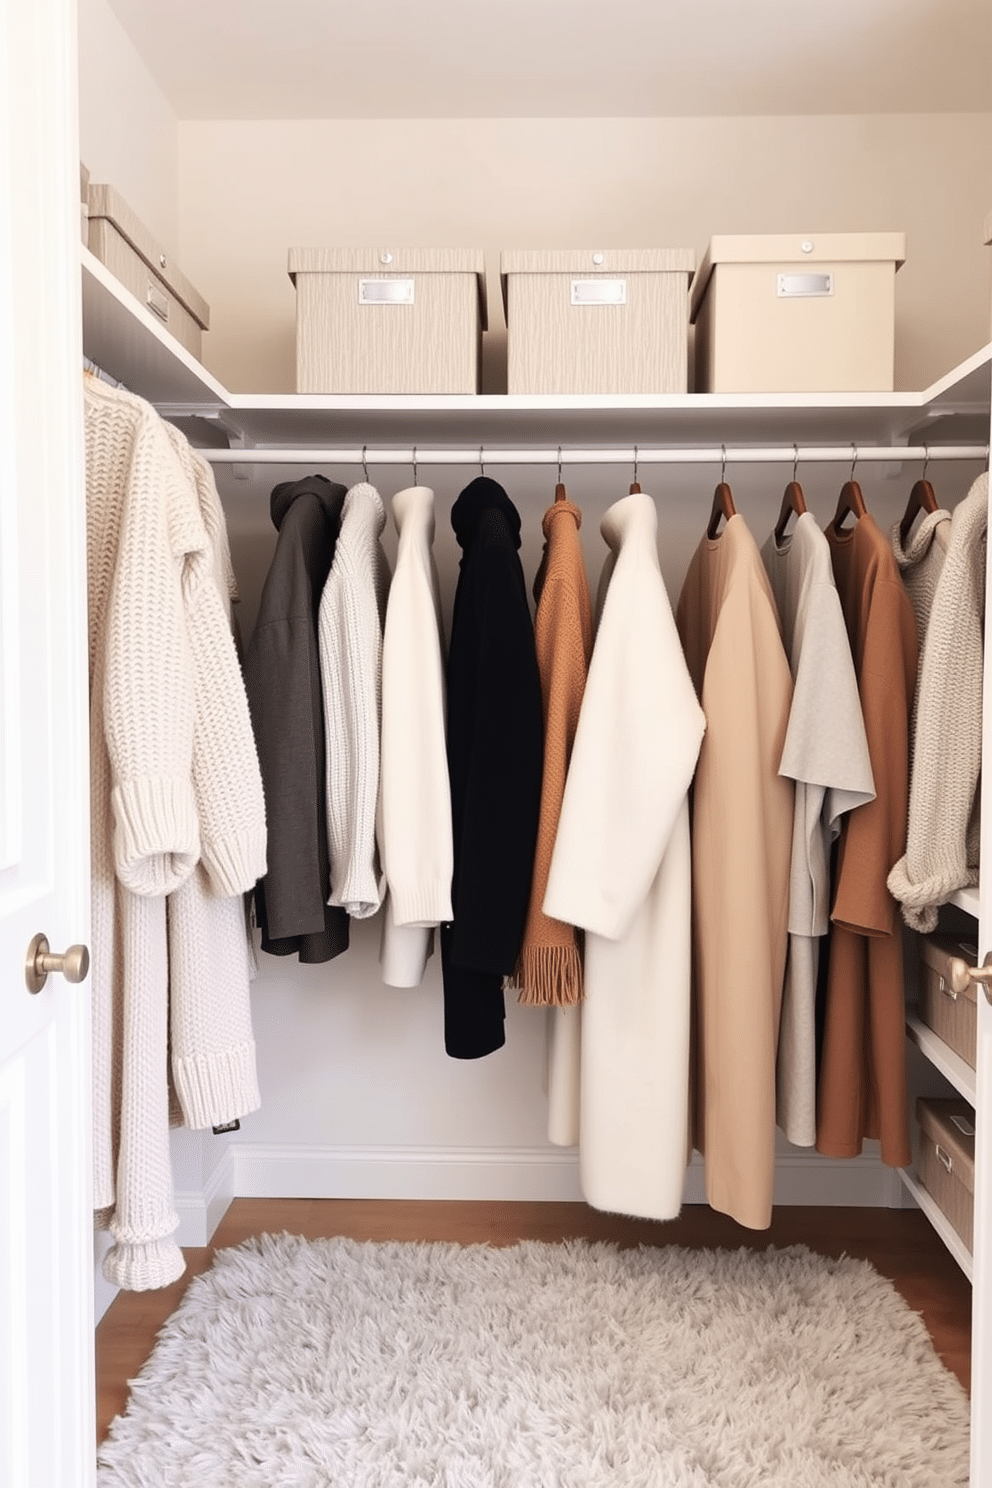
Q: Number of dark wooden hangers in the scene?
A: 6